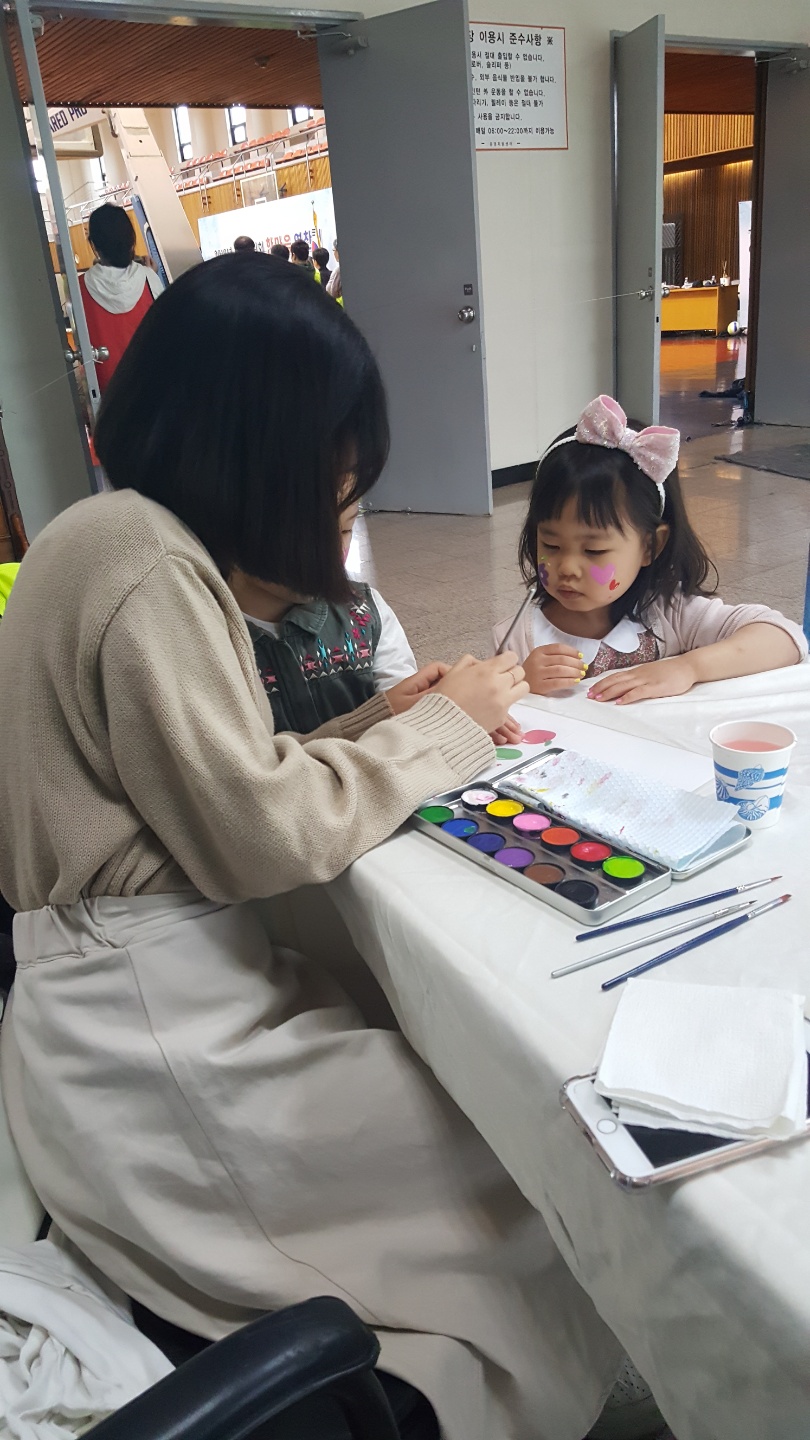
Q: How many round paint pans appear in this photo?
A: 12